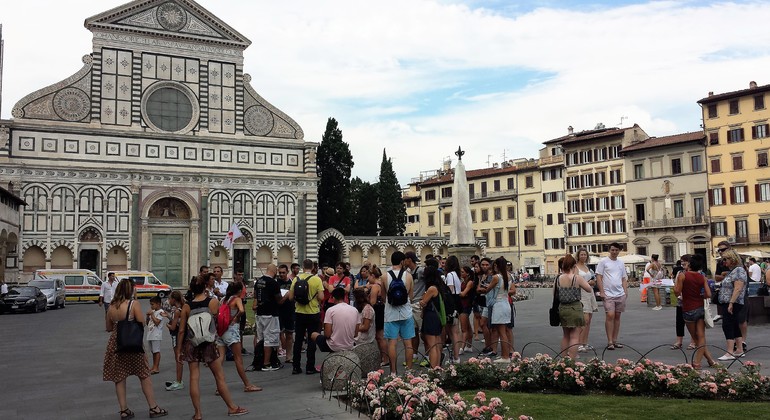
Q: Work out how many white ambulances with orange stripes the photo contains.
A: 2